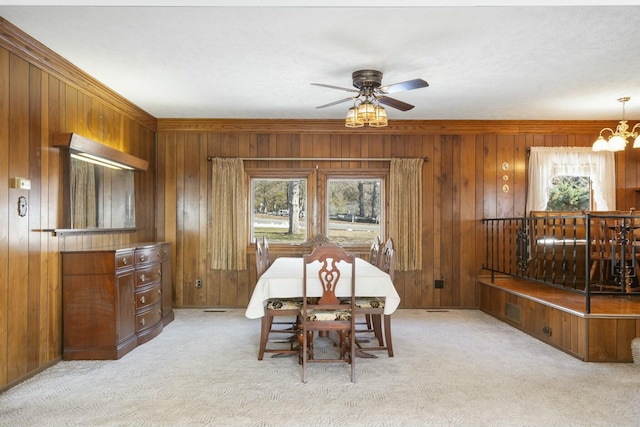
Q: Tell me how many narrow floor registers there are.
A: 2